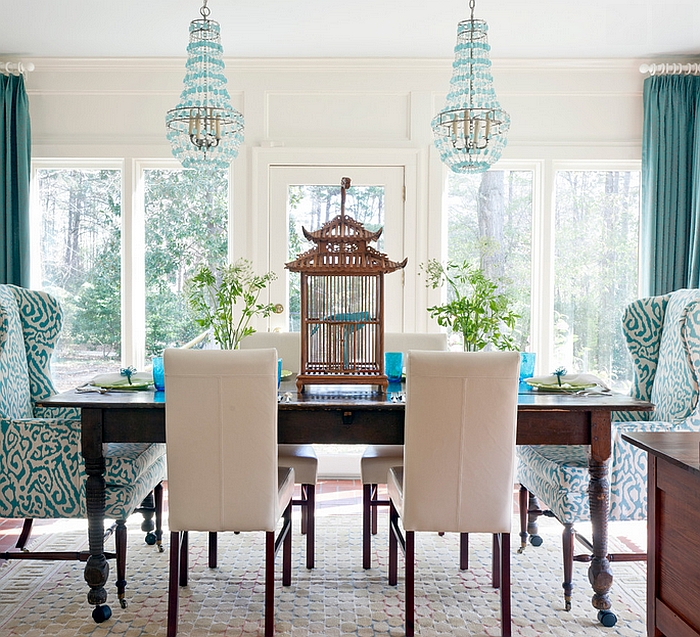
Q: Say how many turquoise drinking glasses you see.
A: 4